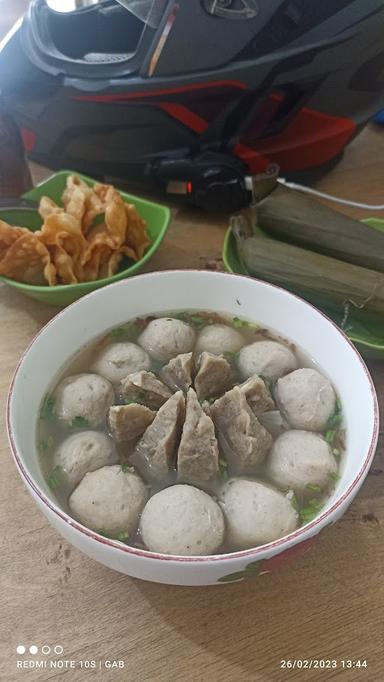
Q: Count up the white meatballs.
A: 11